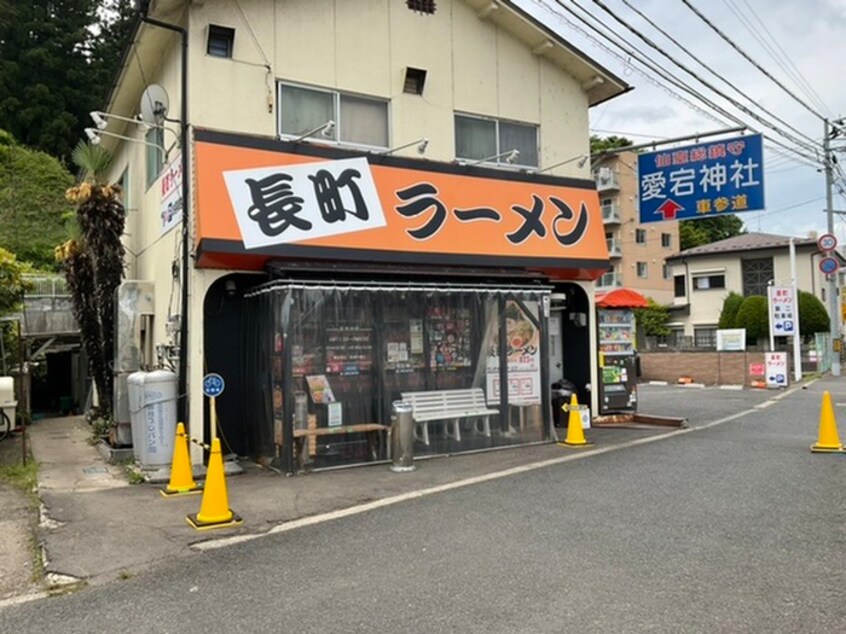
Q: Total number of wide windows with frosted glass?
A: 2